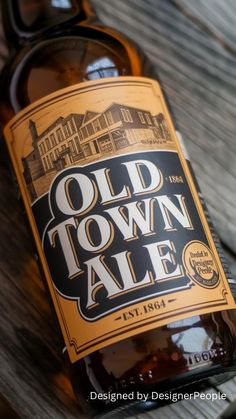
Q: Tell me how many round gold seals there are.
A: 1